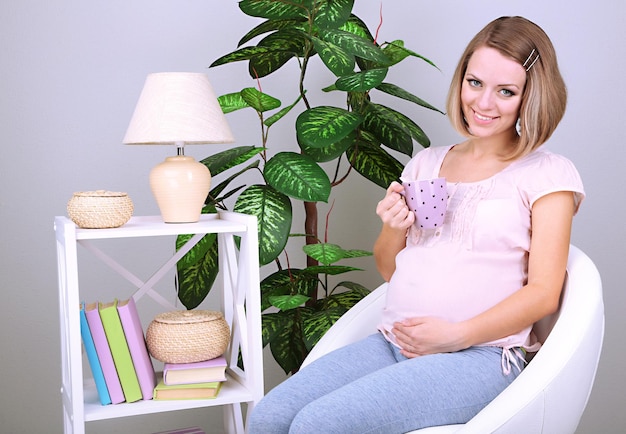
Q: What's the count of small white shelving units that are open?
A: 1